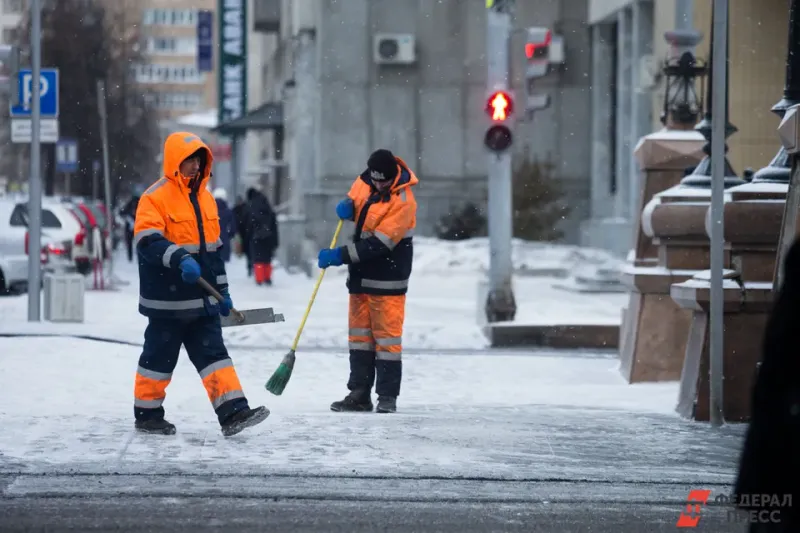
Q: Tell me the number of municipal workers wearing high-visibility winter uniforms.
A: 2